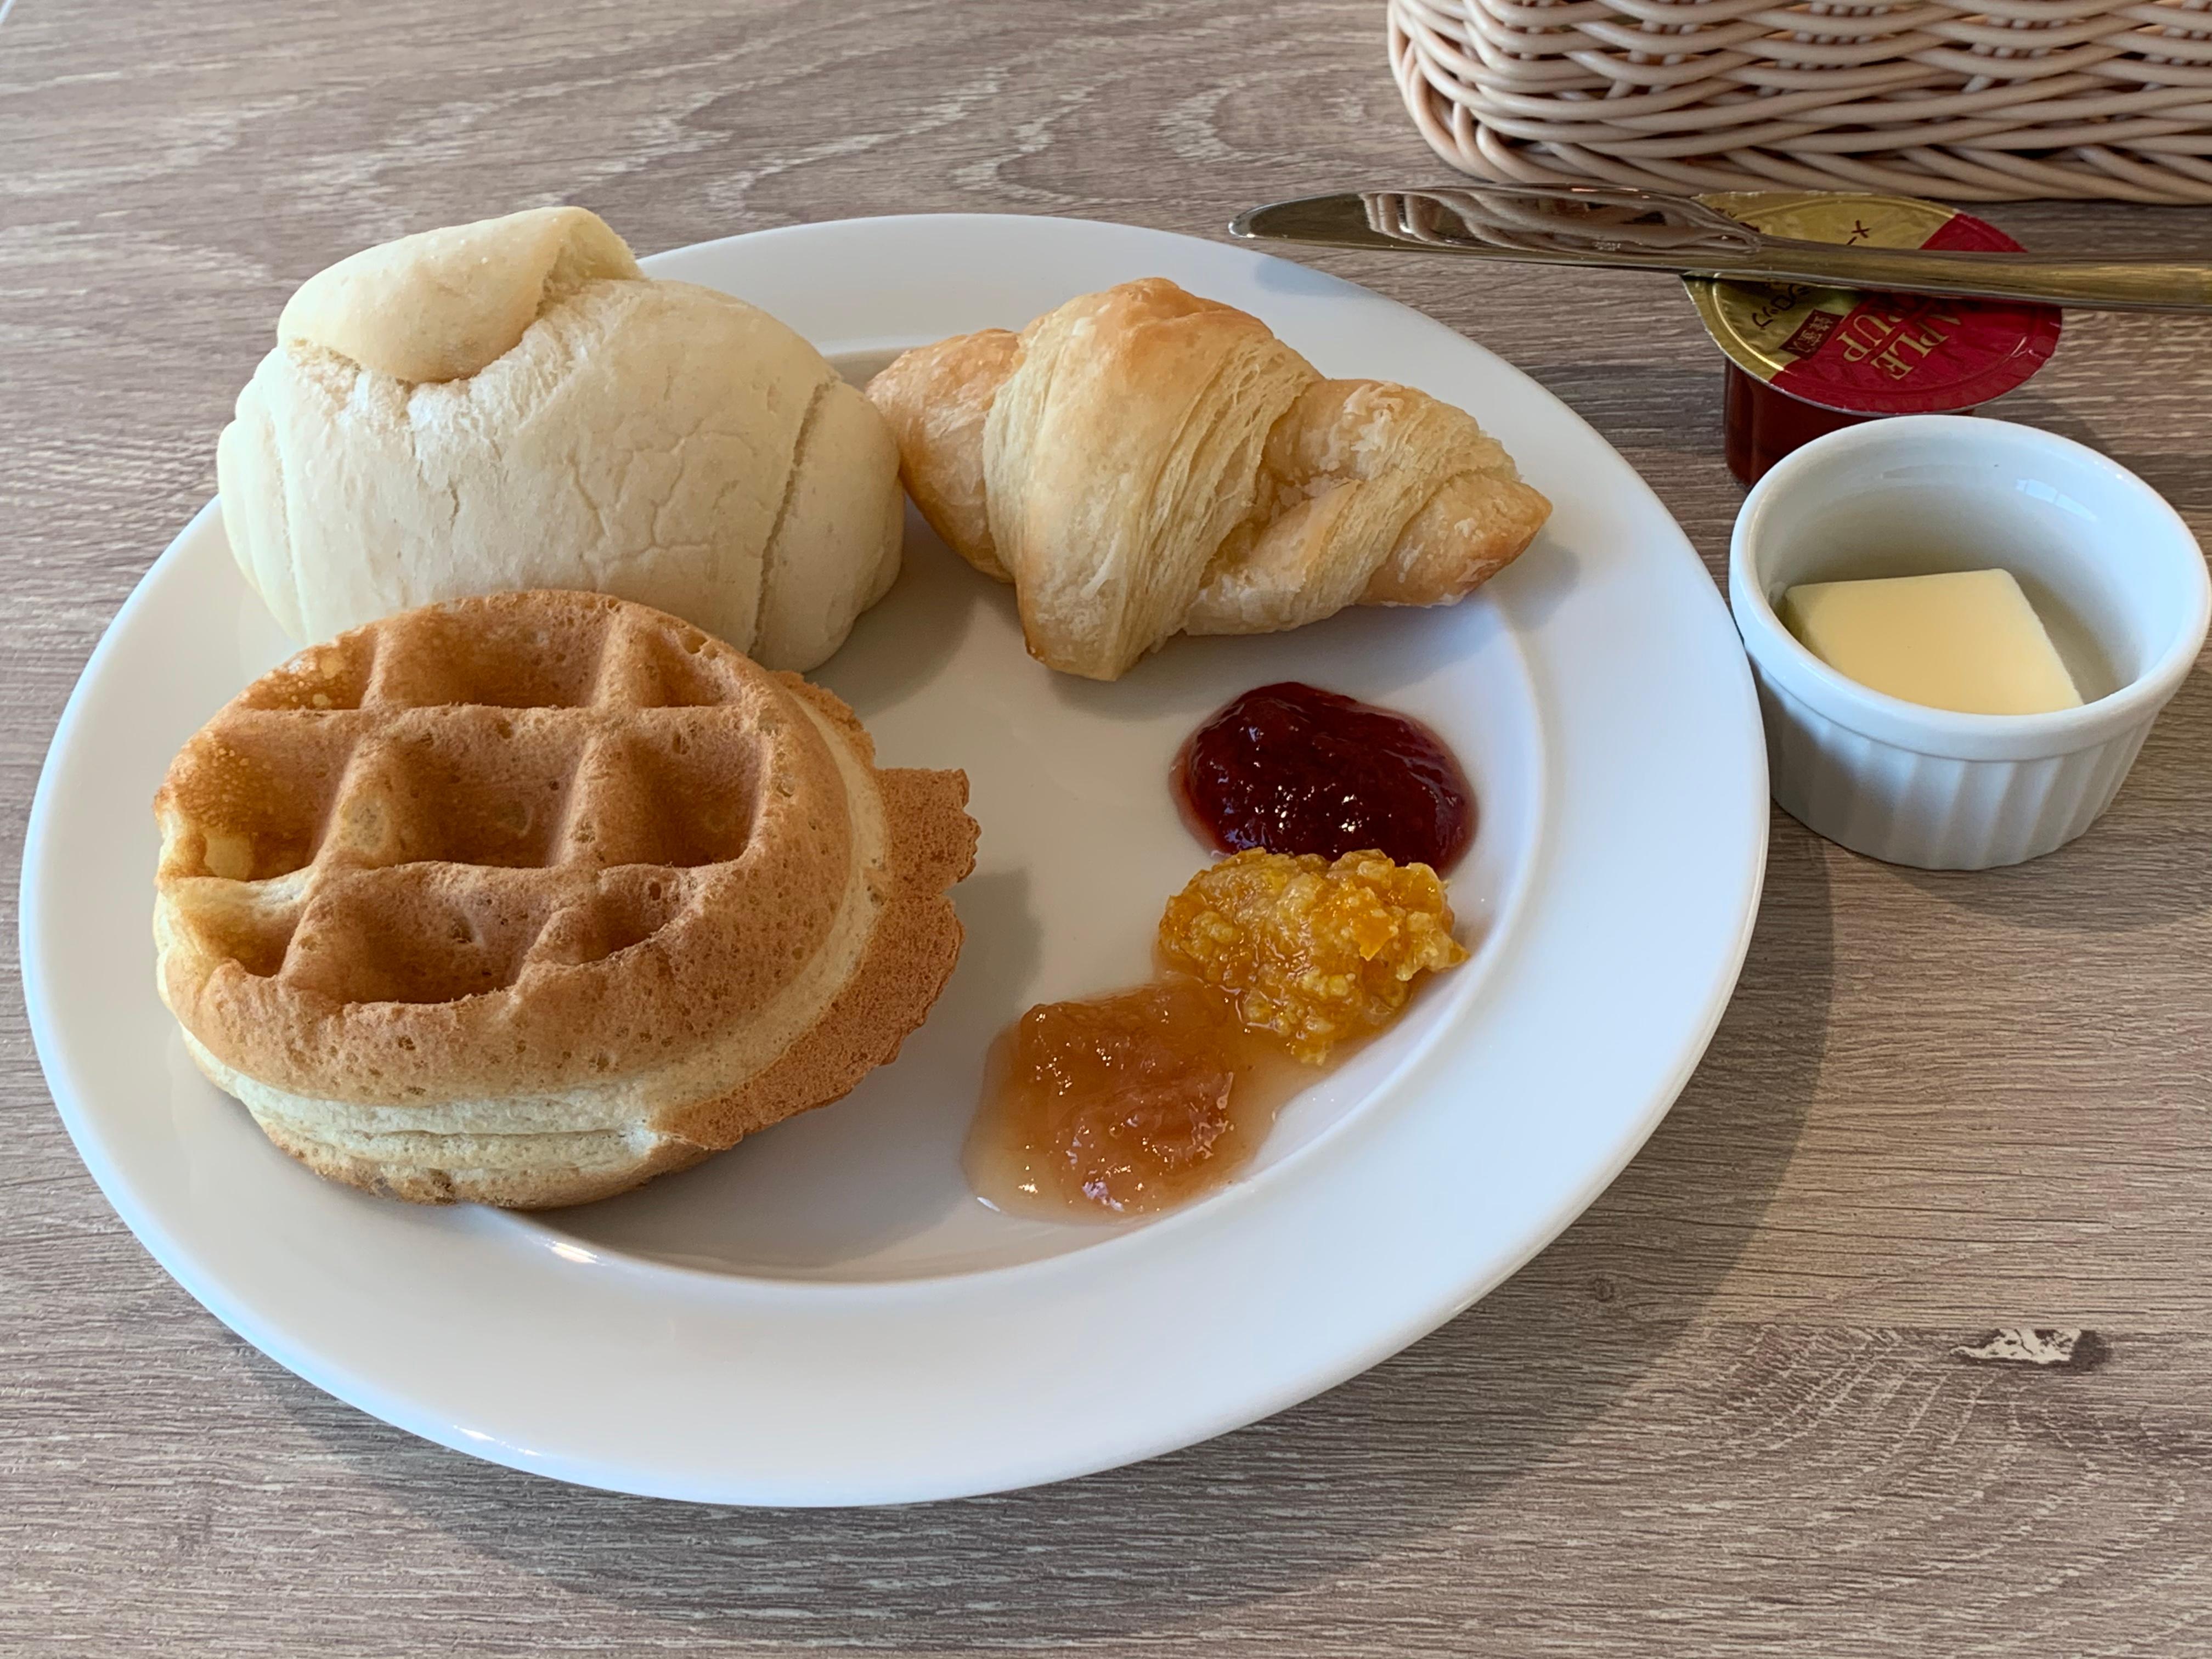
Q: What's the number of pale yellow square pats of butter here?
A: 1